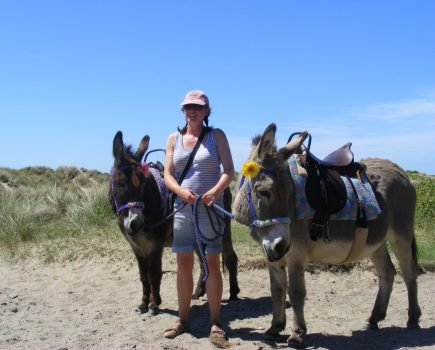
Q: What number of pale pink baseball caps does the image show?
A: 1